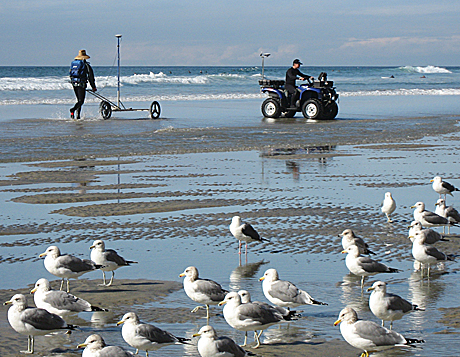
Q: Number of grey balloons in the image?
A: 0